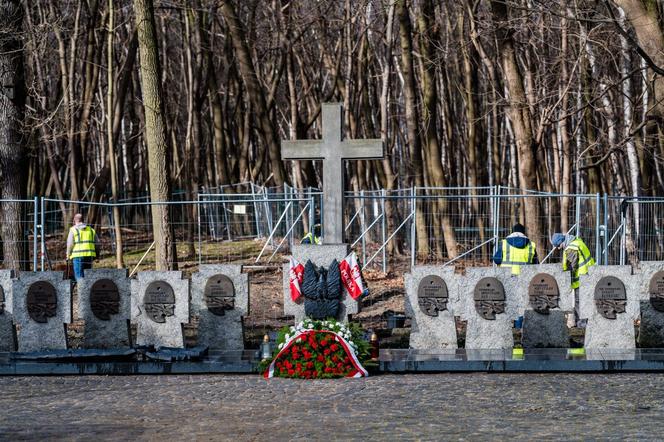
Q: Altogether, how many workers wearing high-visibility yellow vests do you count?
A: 4